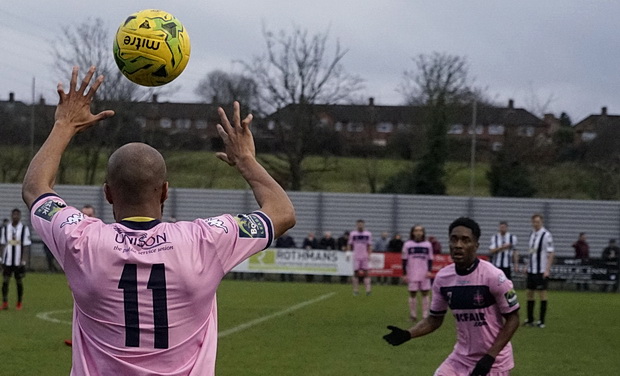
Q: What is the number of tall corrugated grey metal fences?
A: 1